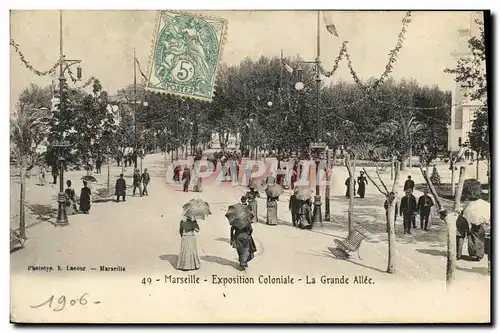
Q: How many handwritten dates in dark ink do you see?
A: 1